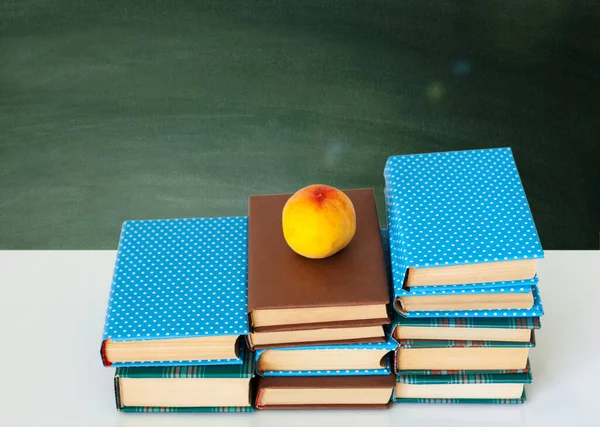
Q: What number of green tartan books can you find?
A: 4